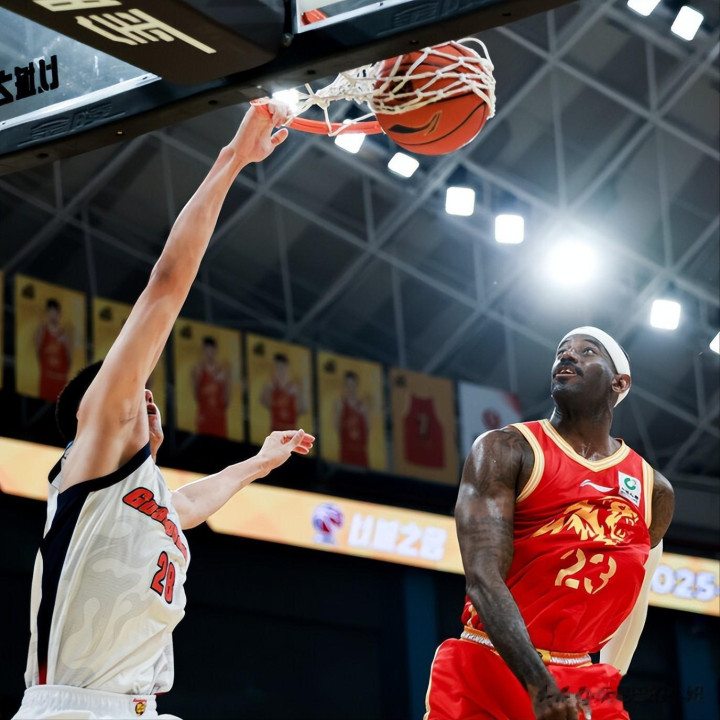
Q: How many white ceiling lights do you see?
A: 10